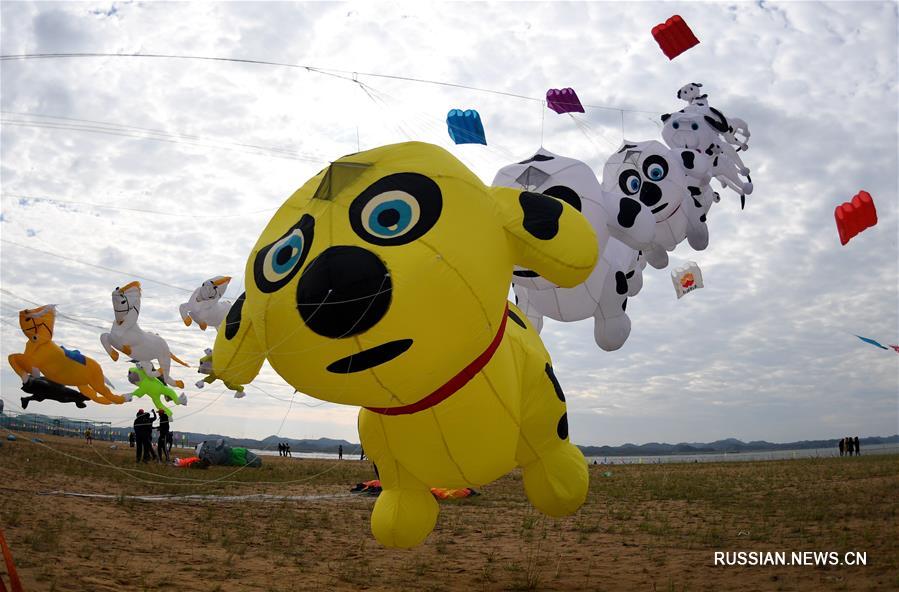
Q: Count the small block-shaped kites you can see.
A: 5